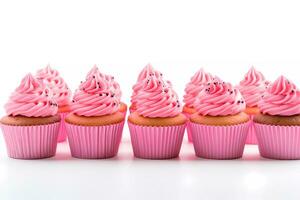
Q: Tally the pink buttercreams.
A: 10